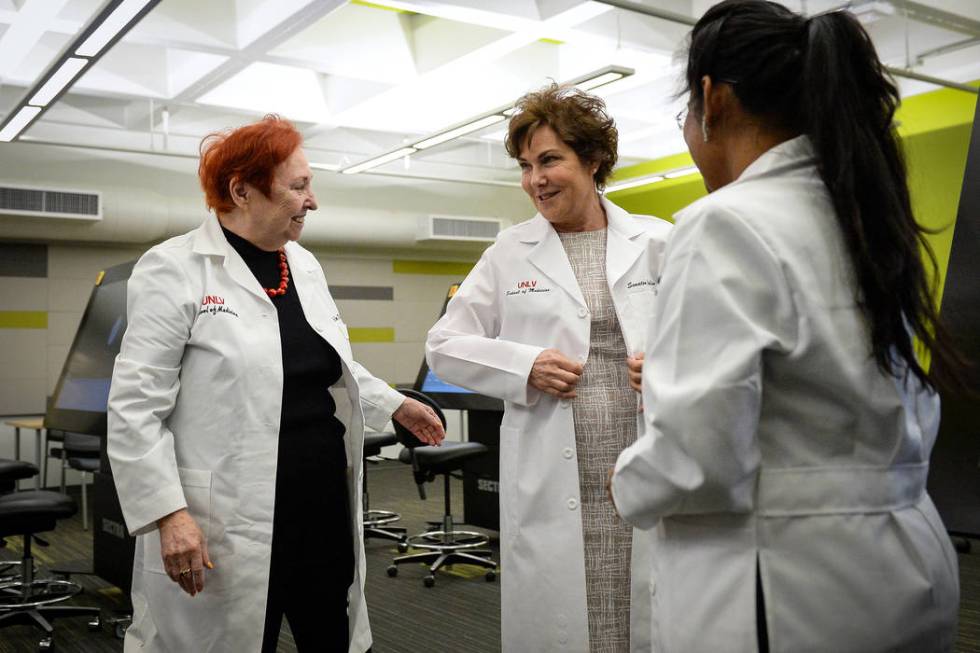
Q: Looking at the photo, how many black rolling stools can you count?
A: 4